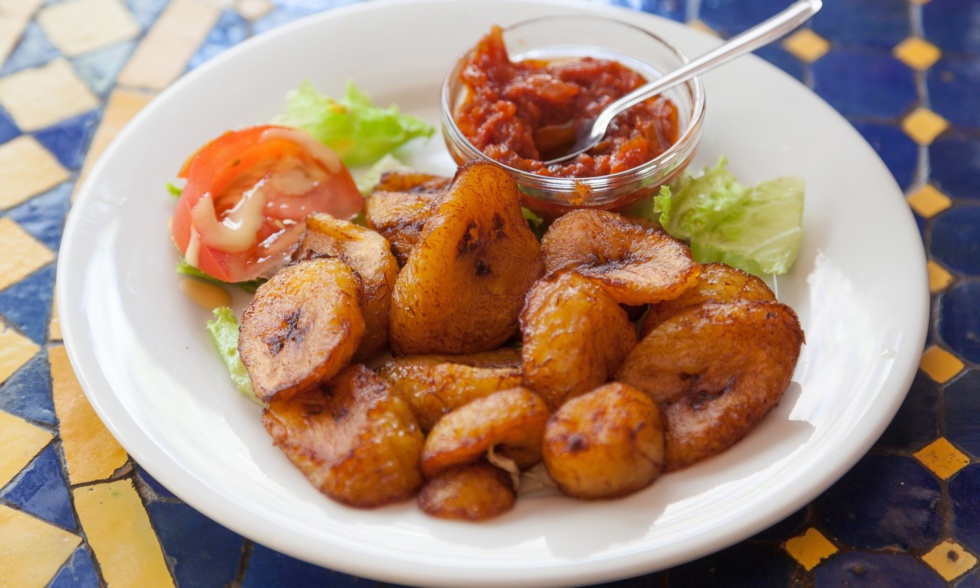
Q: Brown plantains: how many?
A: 13